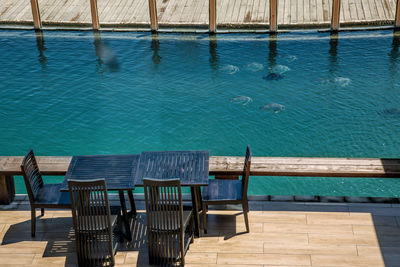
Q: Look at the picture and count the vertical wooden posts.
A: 7